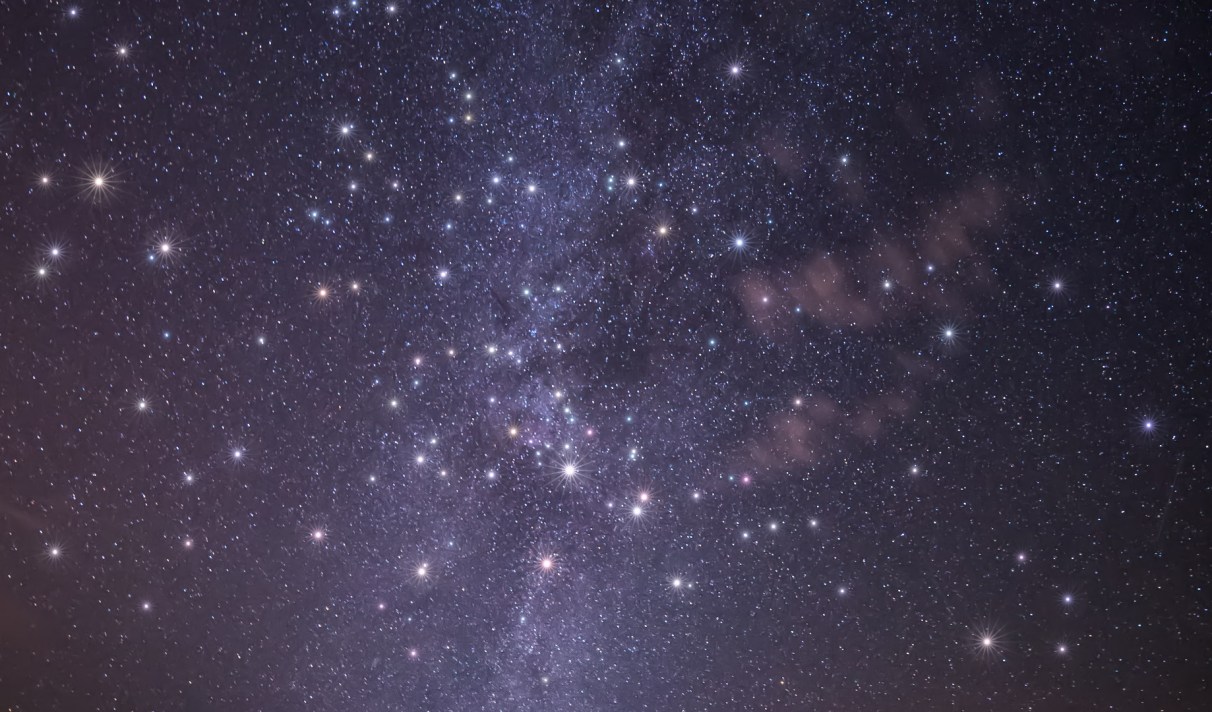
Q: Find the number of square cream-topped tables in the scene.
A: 0